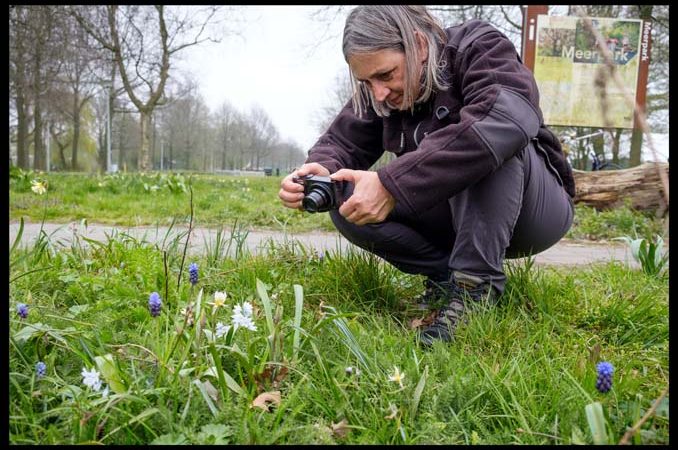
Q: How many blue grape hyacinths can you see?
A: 5